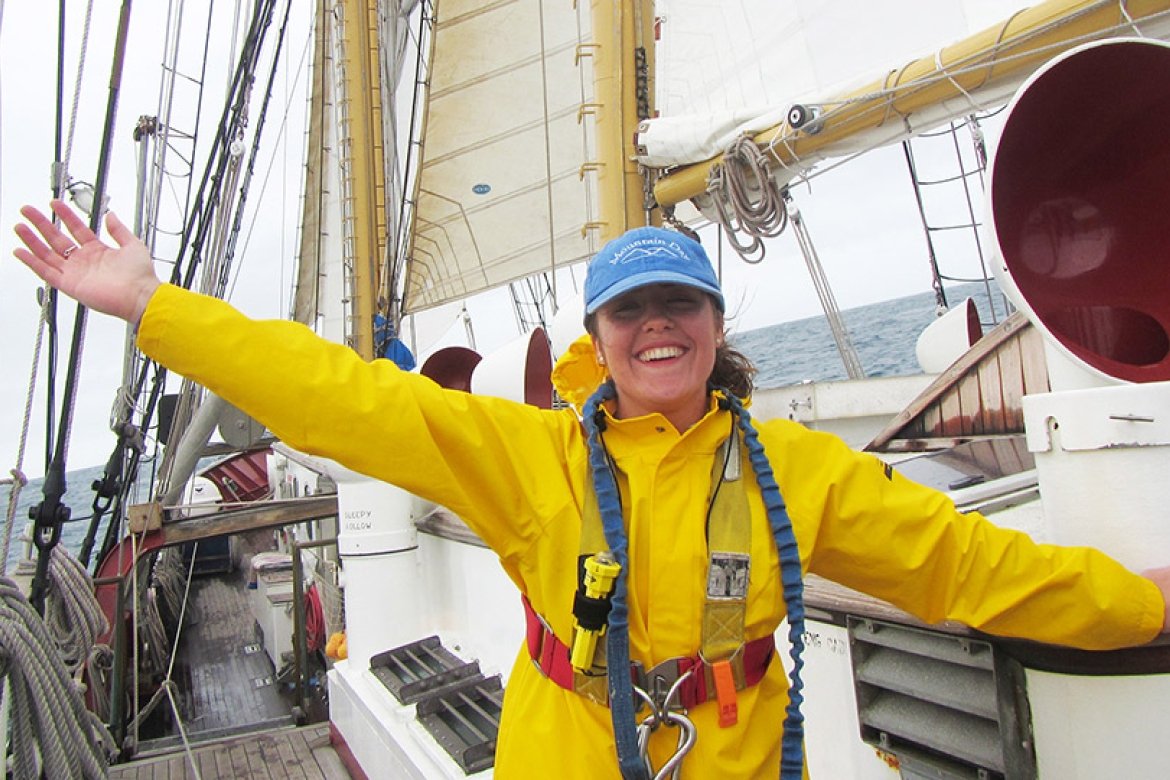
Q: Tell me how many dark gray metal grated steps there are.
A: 2